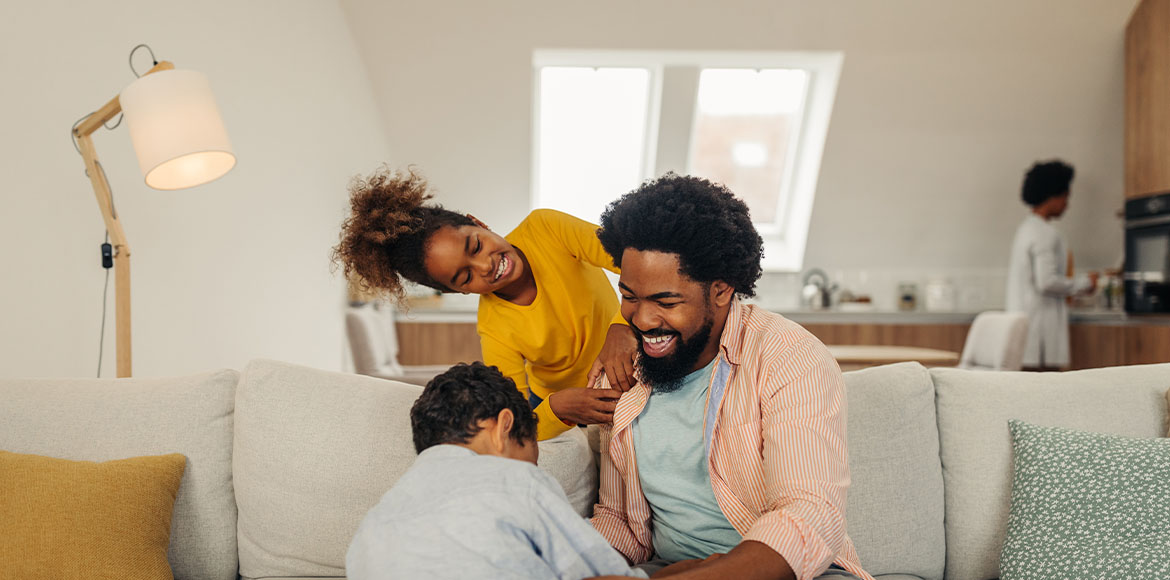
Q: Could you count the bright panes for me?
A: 2